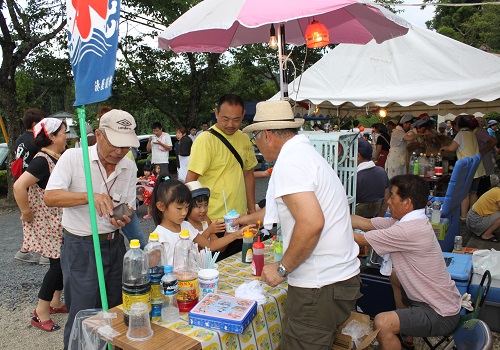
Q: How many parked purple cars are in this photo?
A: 0